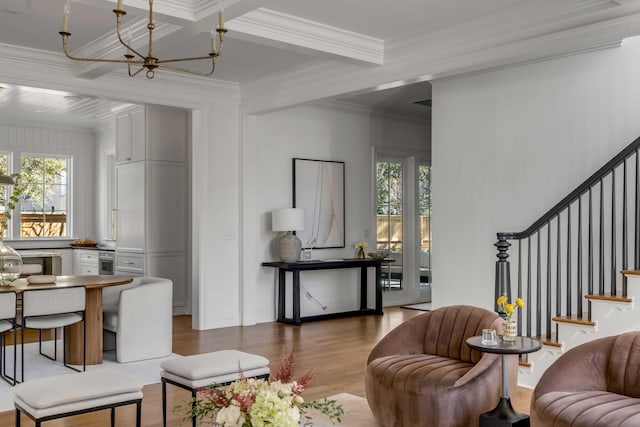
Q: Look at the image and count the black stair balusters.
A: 12